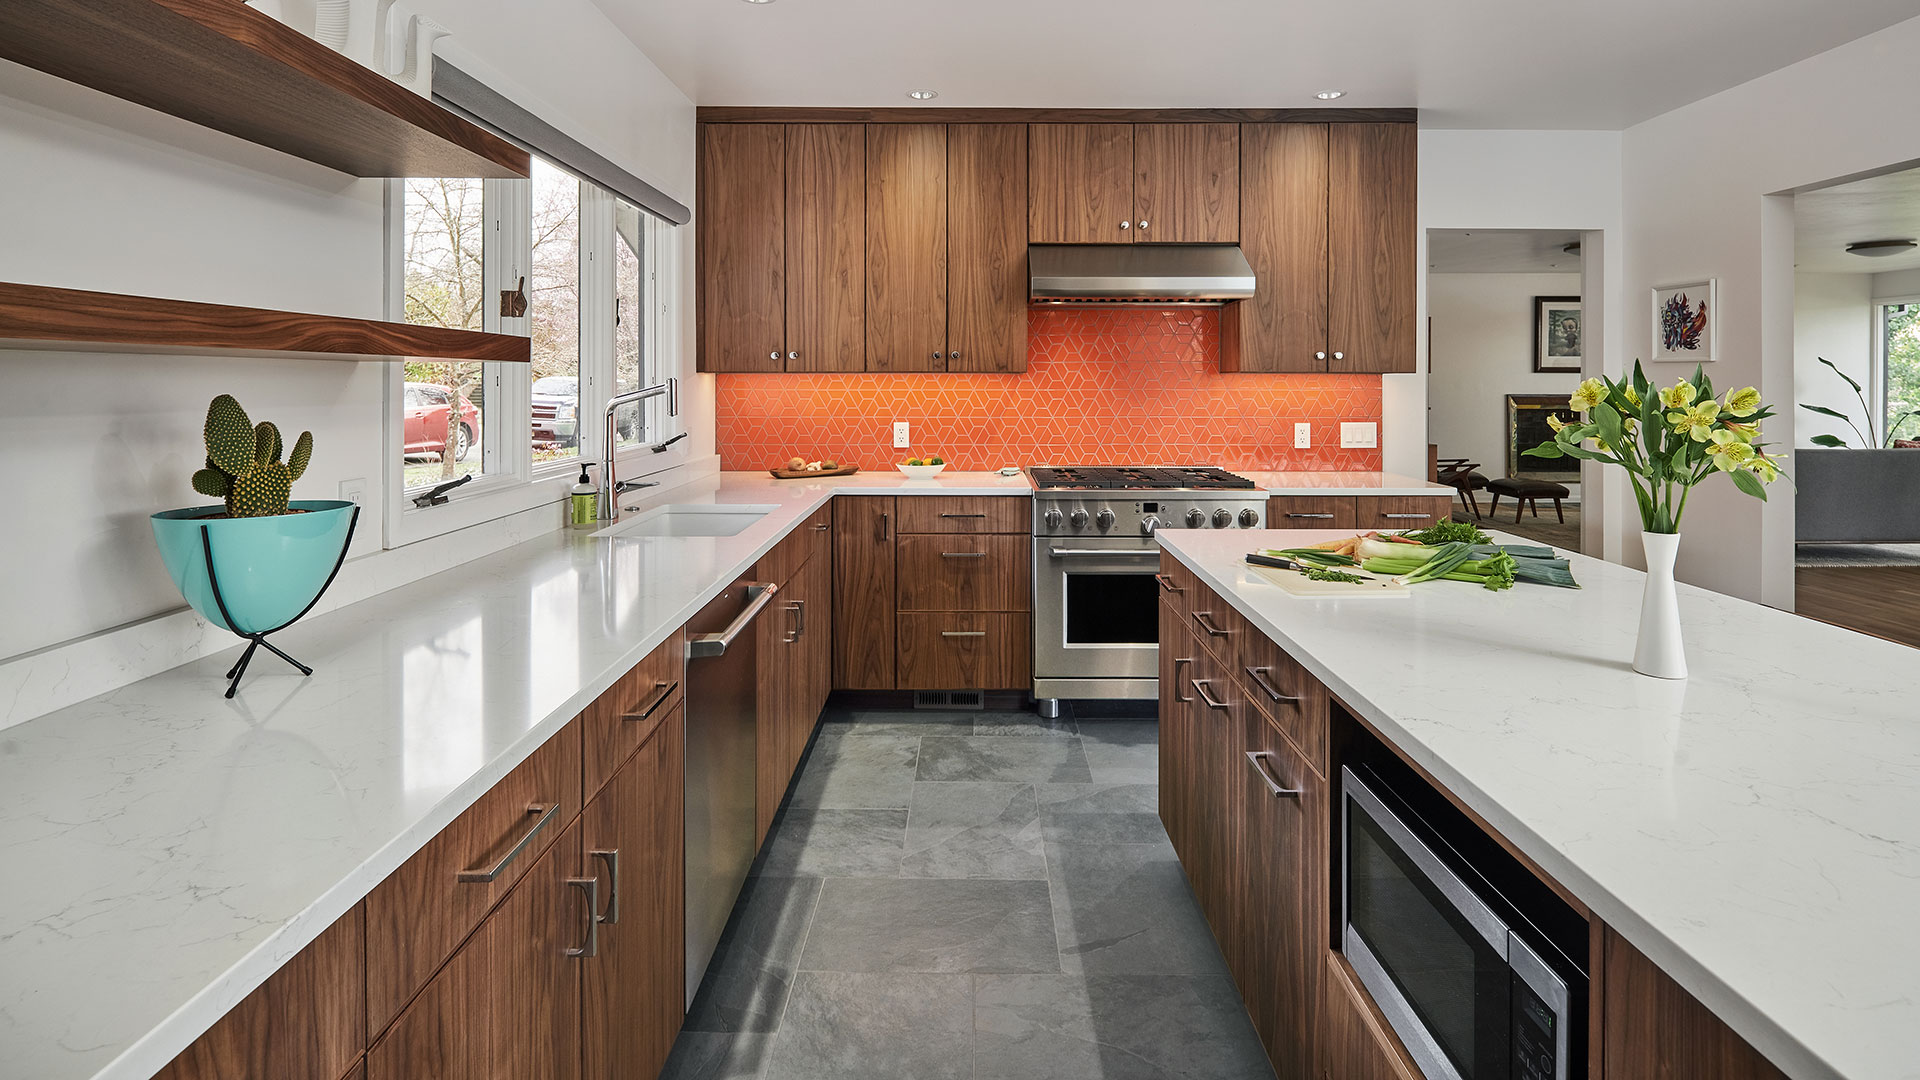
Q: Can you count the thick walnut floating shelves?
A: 2